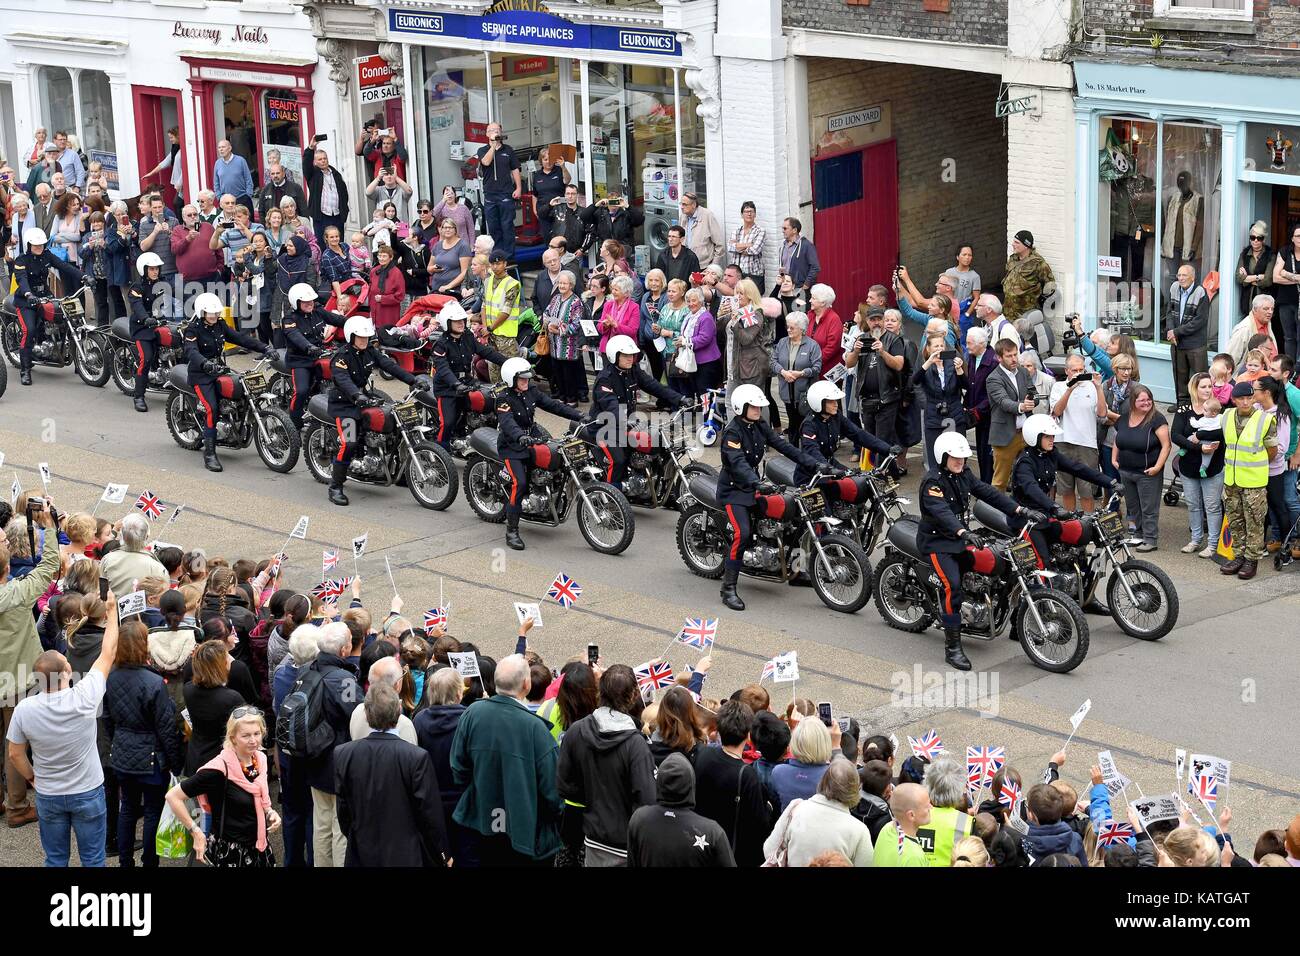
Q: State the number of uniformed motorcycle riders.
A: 12